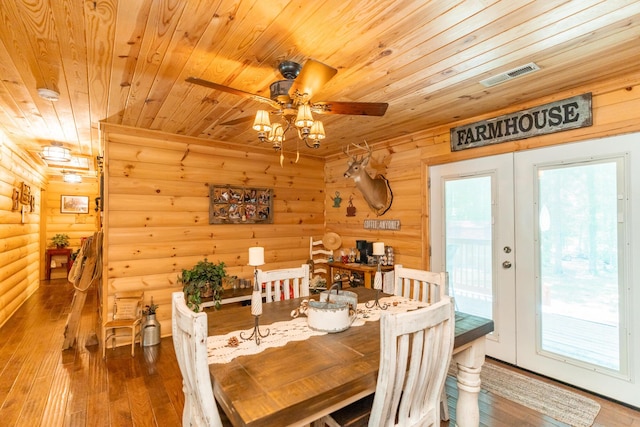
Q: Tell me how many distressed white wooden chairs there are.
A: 4